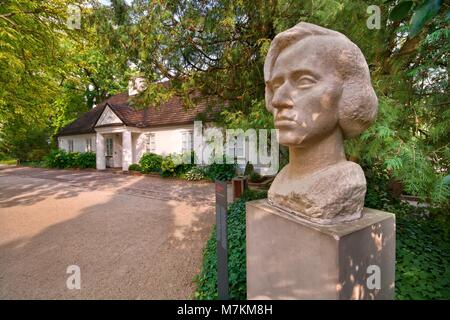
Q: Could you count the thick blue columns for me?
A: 0